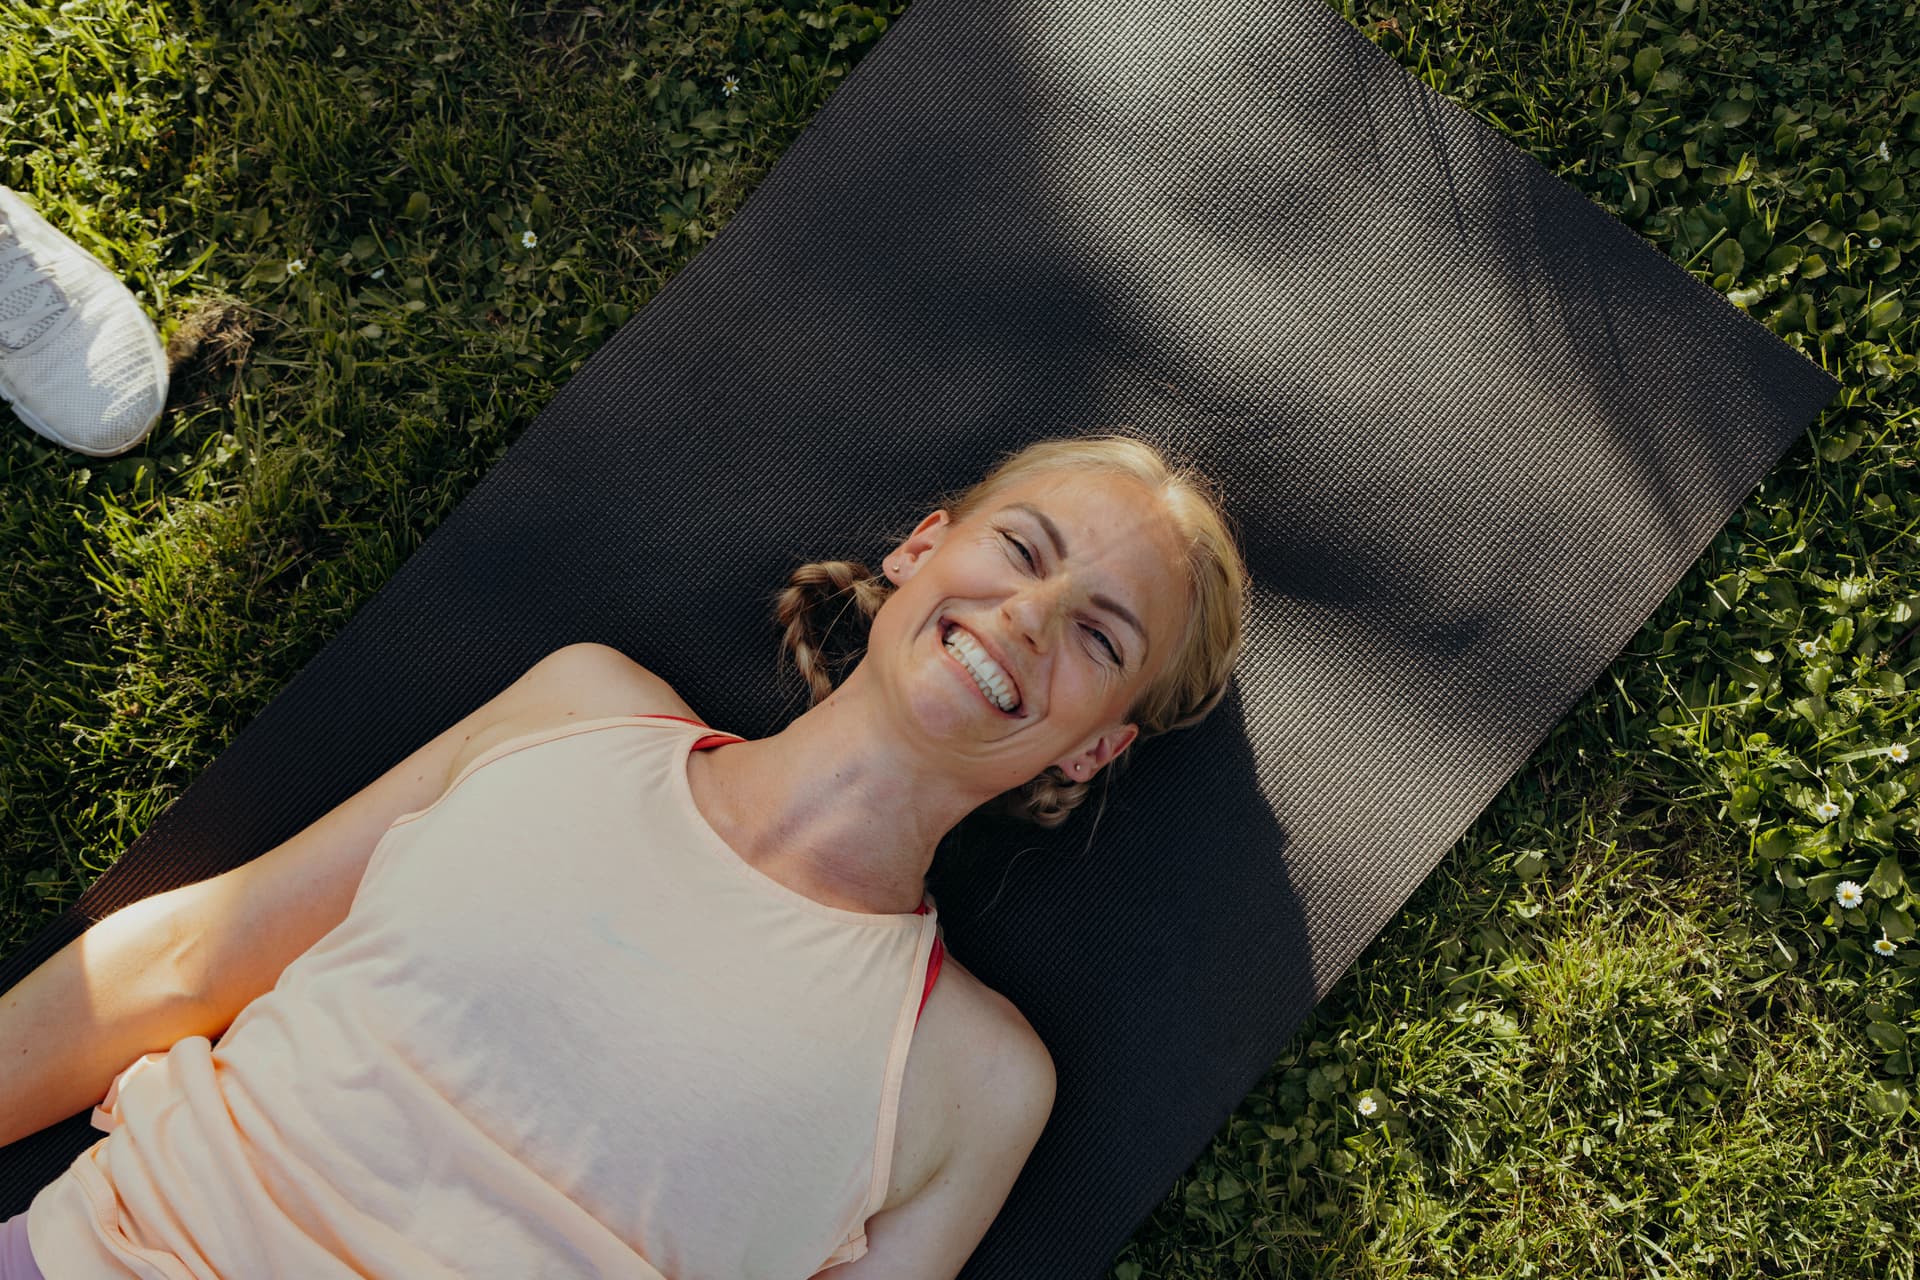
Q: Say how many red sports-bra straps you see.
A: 2